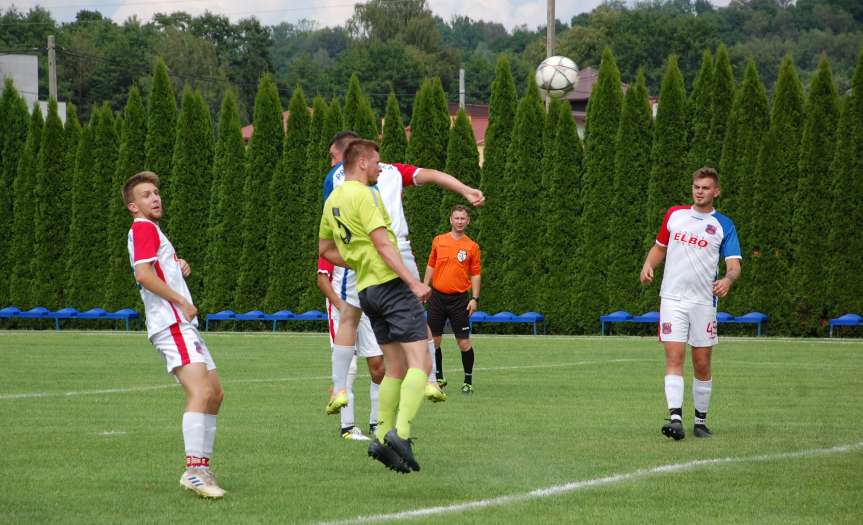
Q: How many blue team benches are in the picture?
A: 5